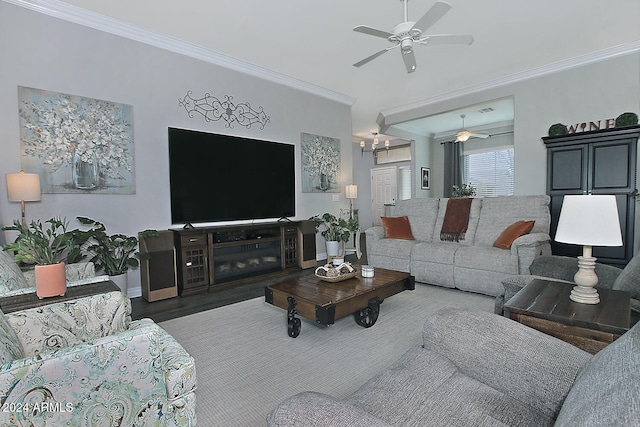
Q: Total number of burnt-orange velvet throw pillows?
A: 2